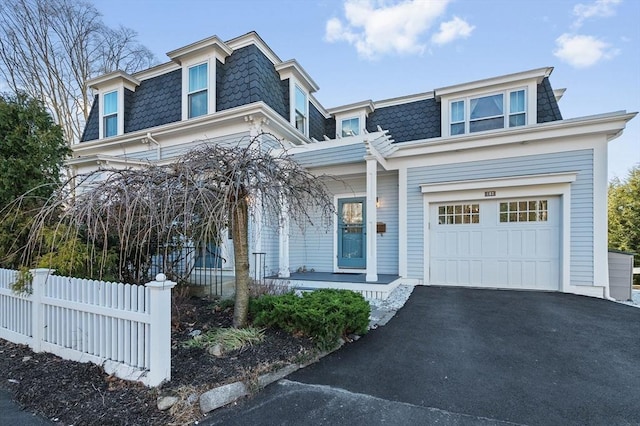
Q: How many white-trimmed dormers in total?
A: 5